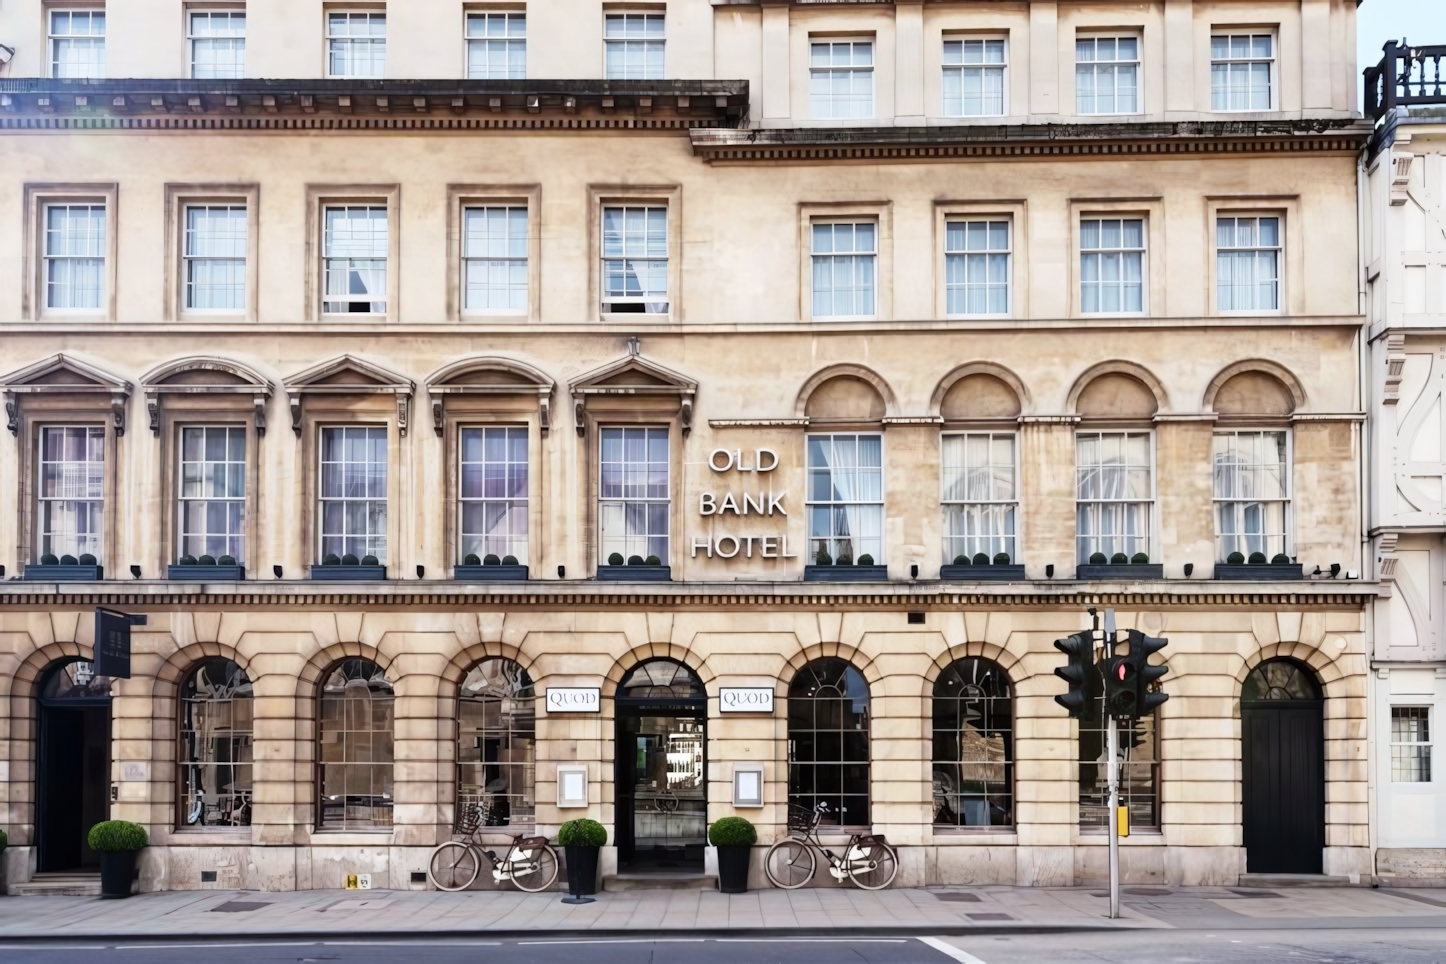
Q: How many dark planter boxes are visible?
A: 9